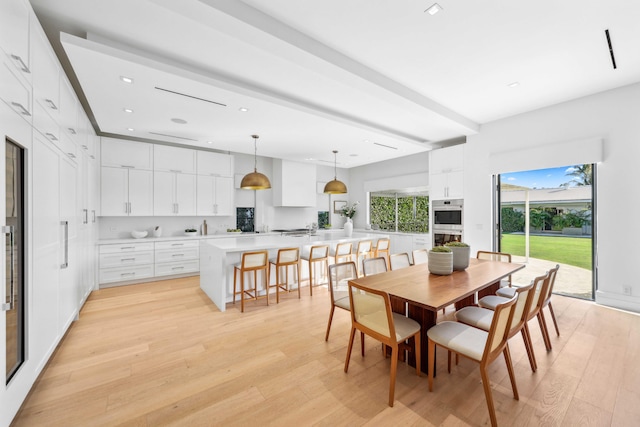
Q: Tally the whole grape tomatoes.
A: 0